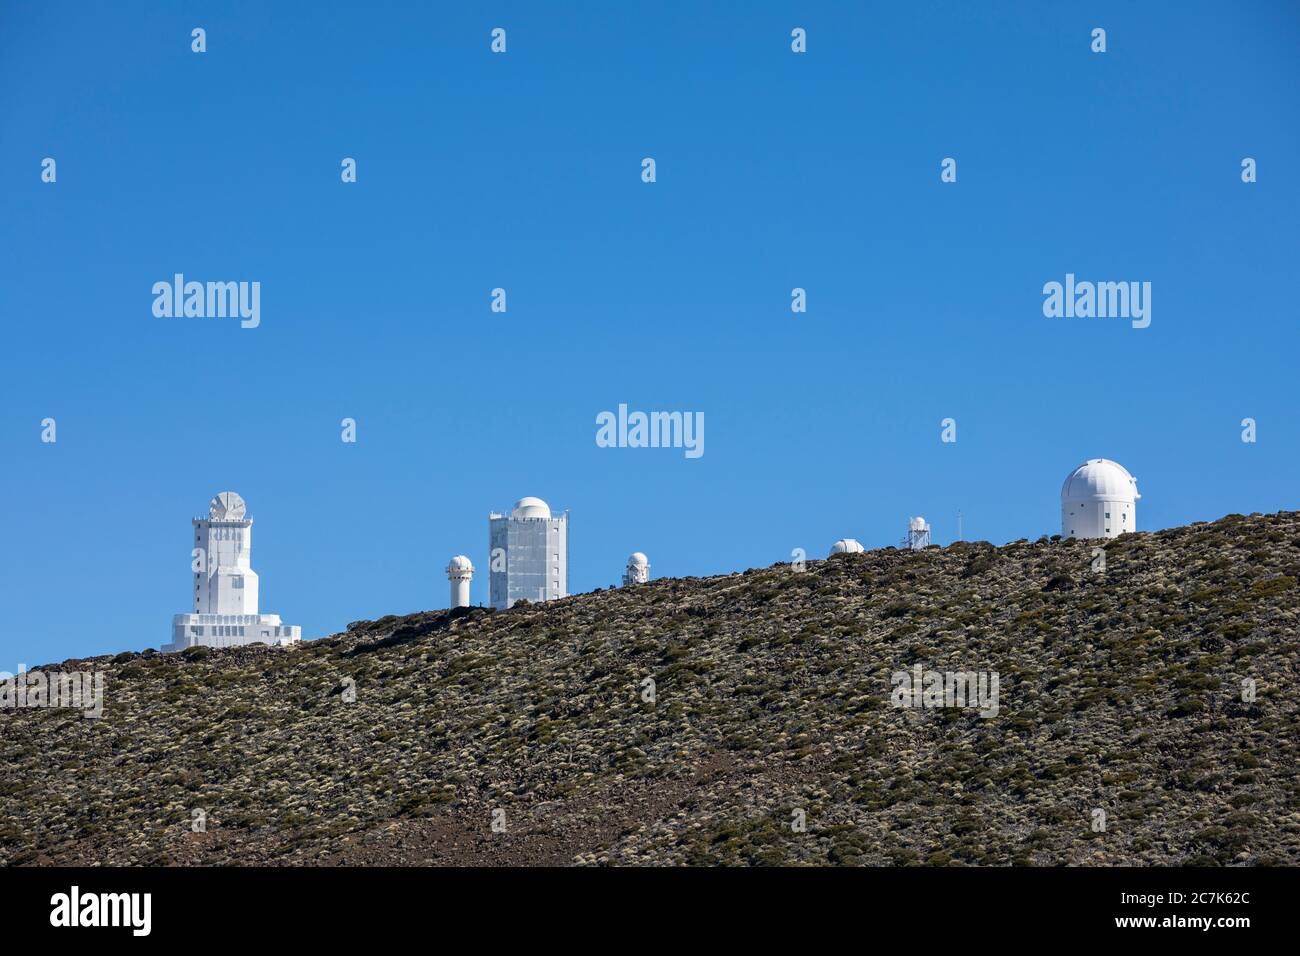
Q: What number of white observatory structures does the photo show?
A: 7